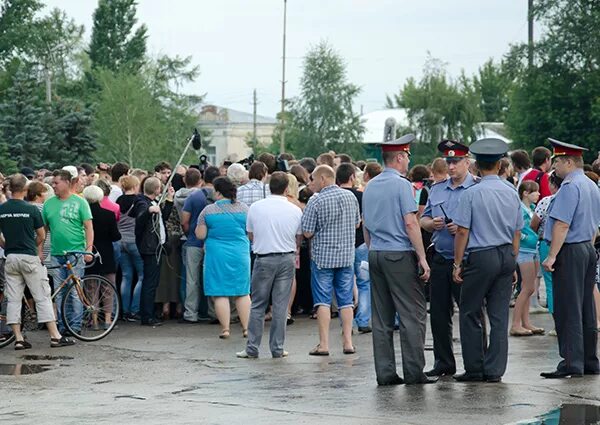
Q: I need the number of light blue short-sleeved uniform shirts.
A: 4